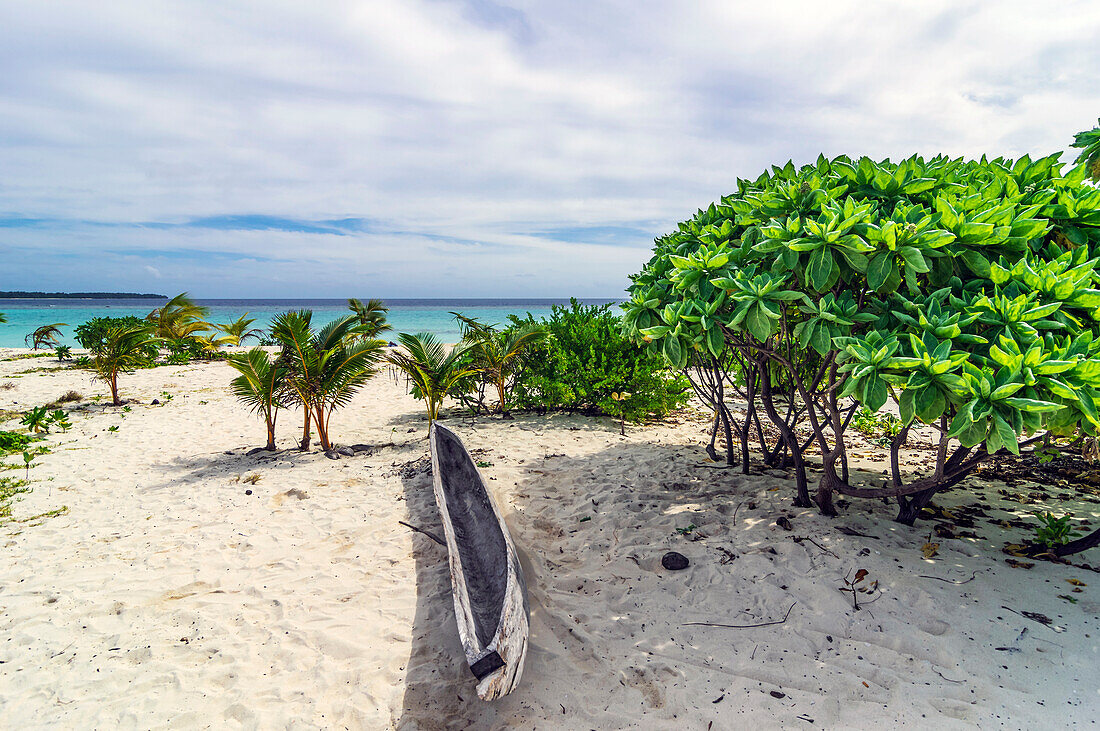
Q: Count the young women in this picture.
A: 0